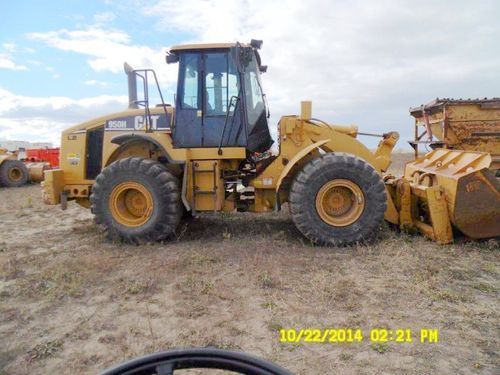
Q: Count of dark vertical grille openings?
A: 1